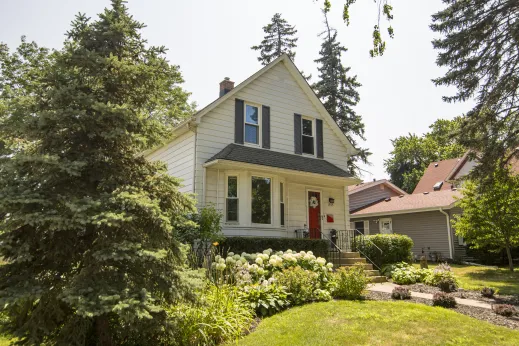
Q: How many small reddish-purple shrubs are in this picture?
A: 5